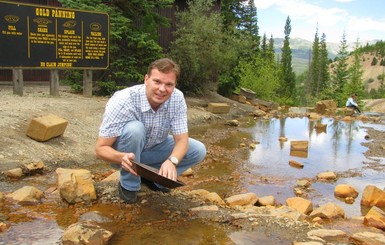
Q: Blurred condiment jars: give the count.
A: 0